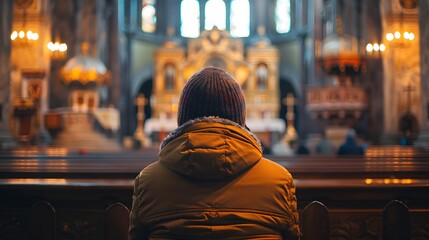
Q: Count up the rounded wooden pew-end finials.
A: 4